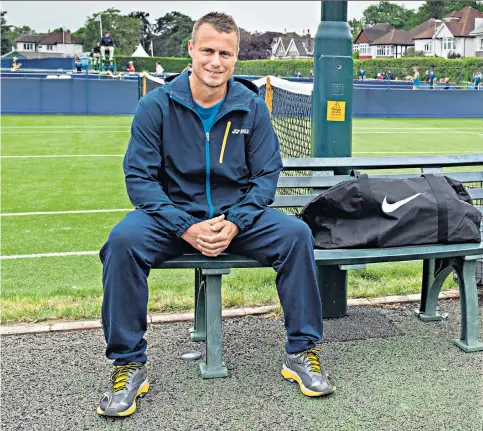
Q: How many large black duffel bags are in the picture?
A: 1